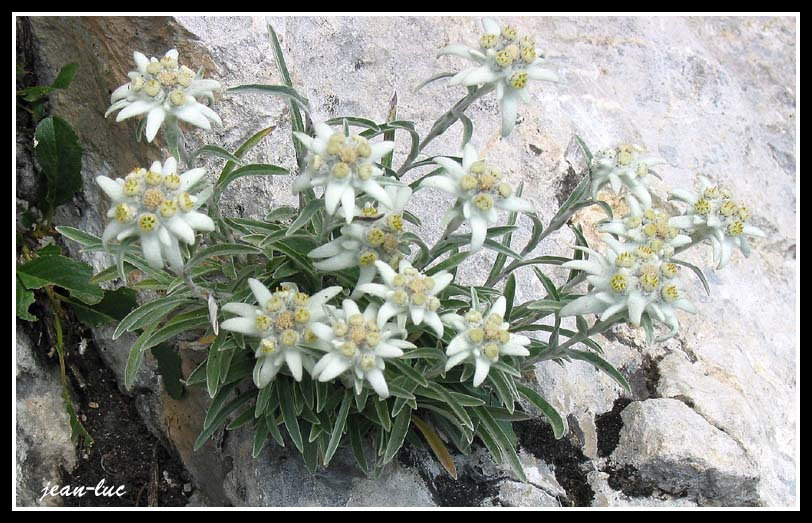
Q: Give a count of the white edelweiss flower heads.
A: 14